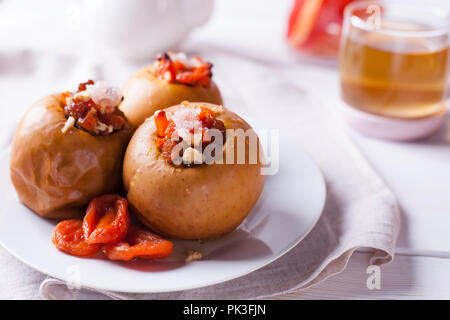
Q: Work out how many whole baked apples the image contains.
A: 3